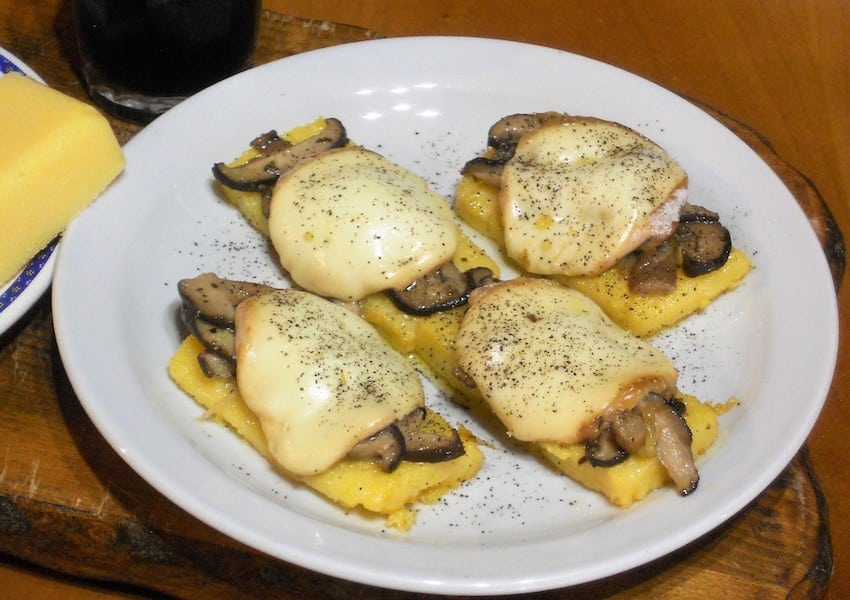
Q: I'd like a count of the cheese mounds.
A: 4